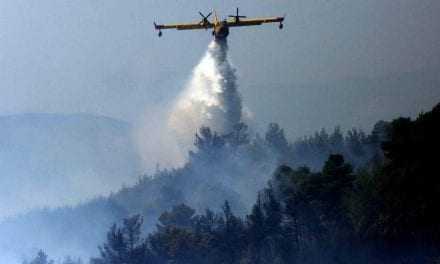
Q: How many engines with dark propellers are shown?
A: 2